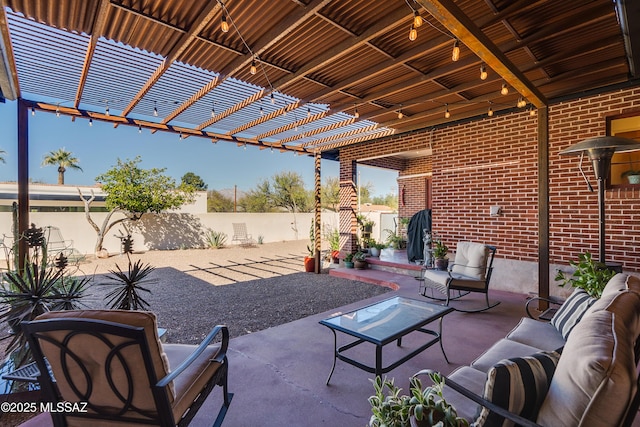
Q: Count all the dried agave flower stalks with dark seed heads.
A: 3